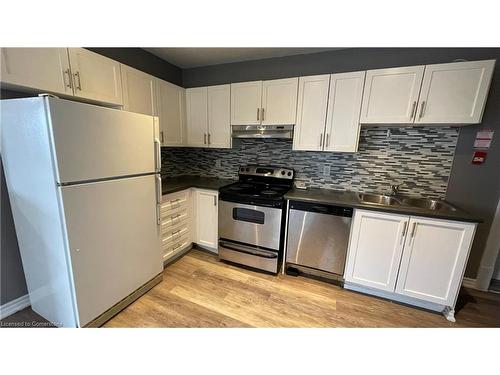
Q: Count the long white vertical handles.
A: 2